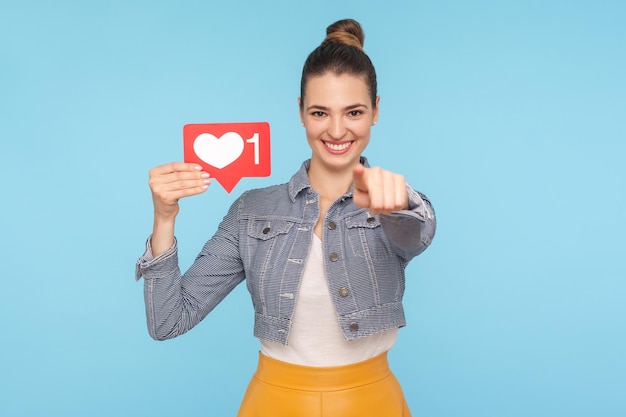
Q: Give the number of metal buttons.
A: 6